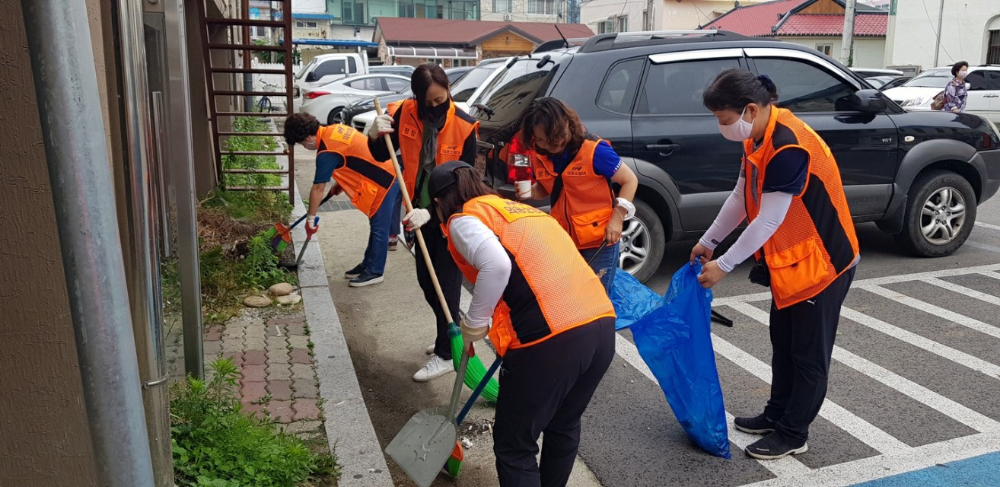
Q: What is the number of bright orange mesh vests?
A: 5